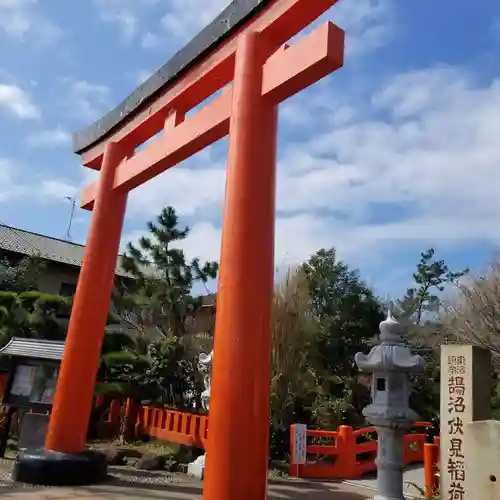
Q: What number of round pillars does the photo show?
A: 2